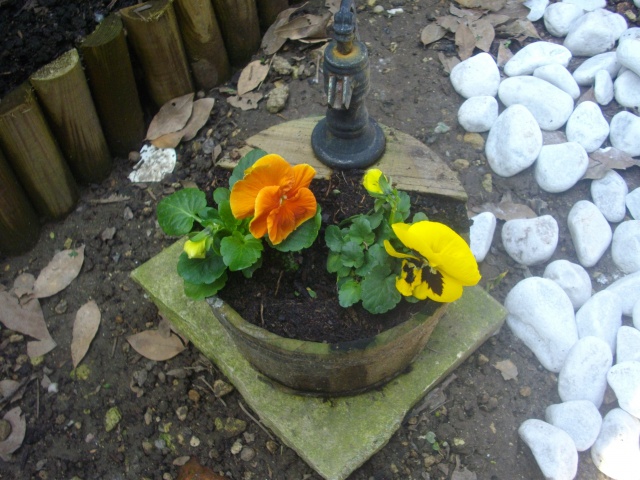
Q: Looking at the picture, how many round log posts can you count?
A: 8